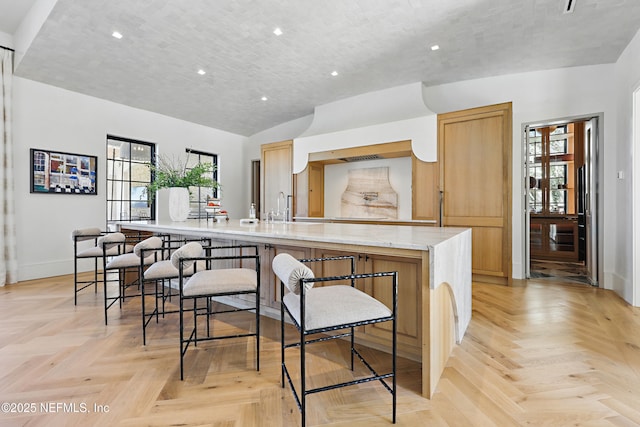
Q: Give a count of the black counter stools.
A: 5